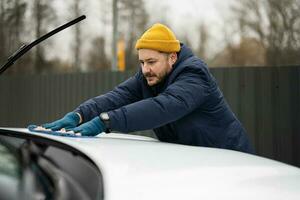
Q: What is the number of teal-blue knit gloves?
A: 2